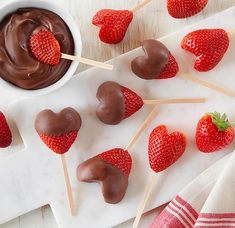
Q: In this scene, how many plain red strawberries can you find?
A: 6